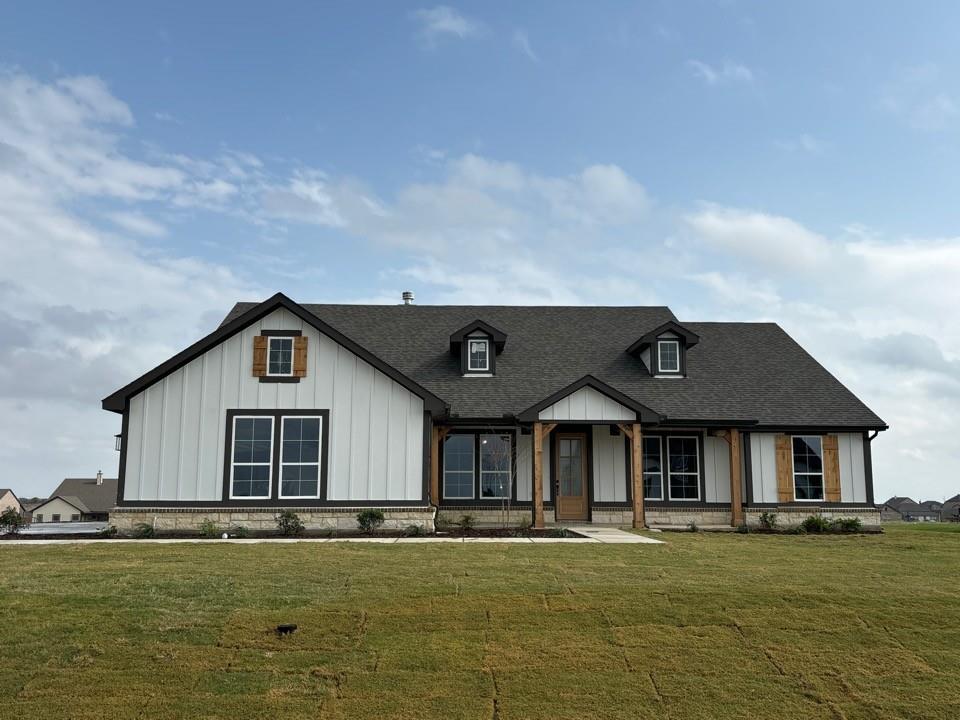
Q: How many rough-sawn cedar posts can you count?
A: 4